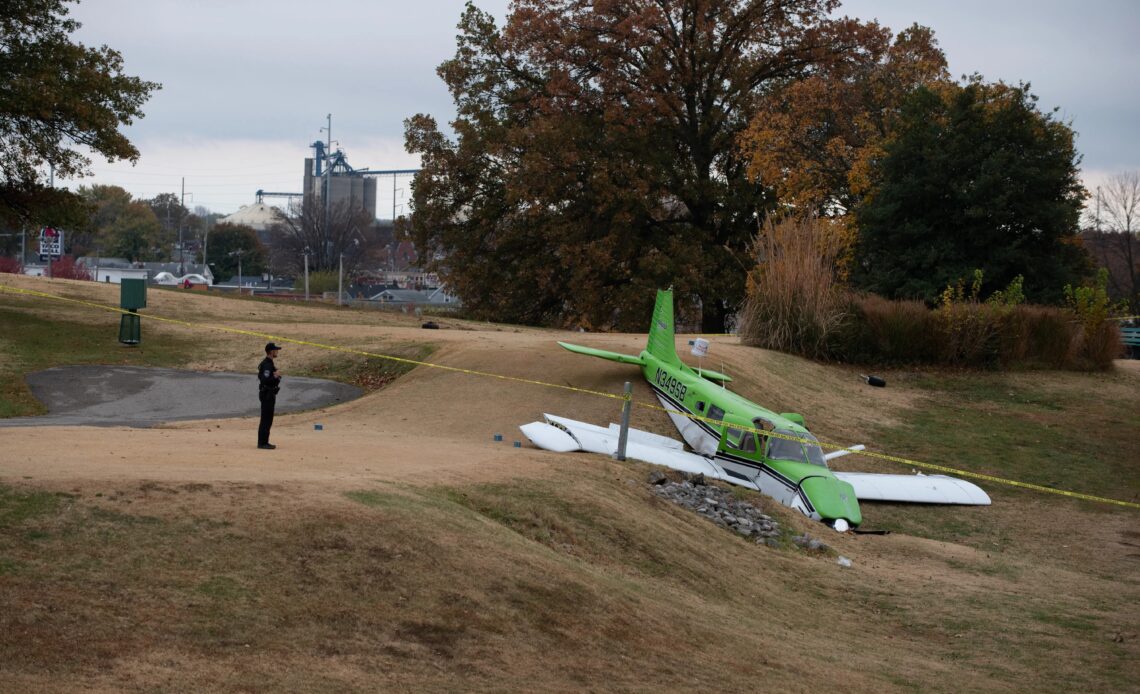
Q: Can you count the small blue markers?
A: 3